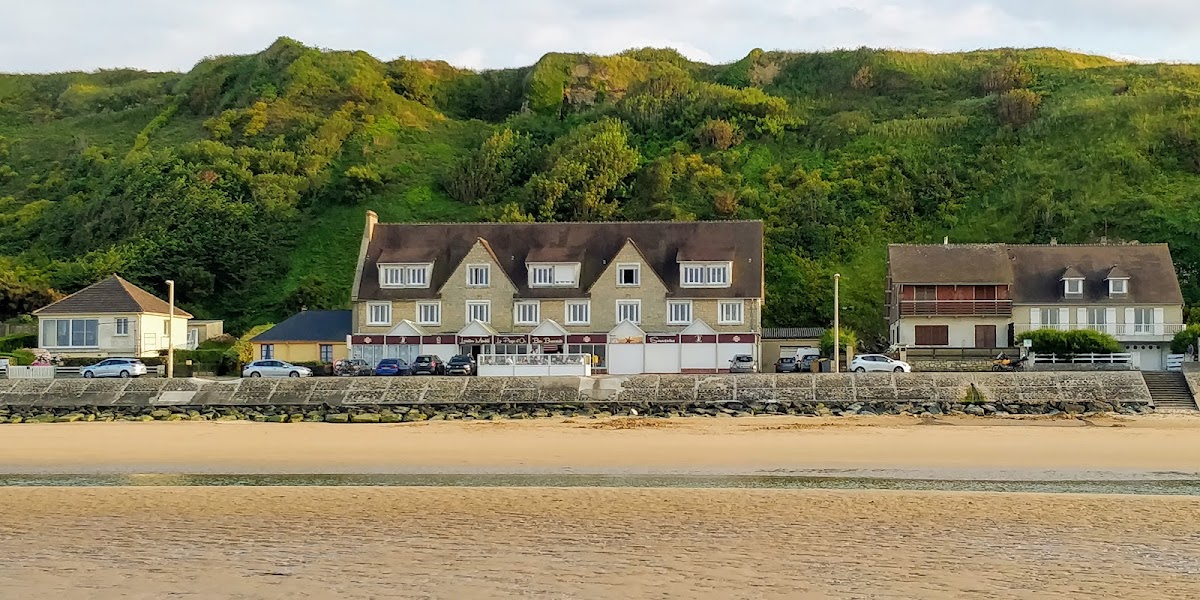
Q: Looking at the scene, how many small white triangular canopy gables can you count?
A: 5